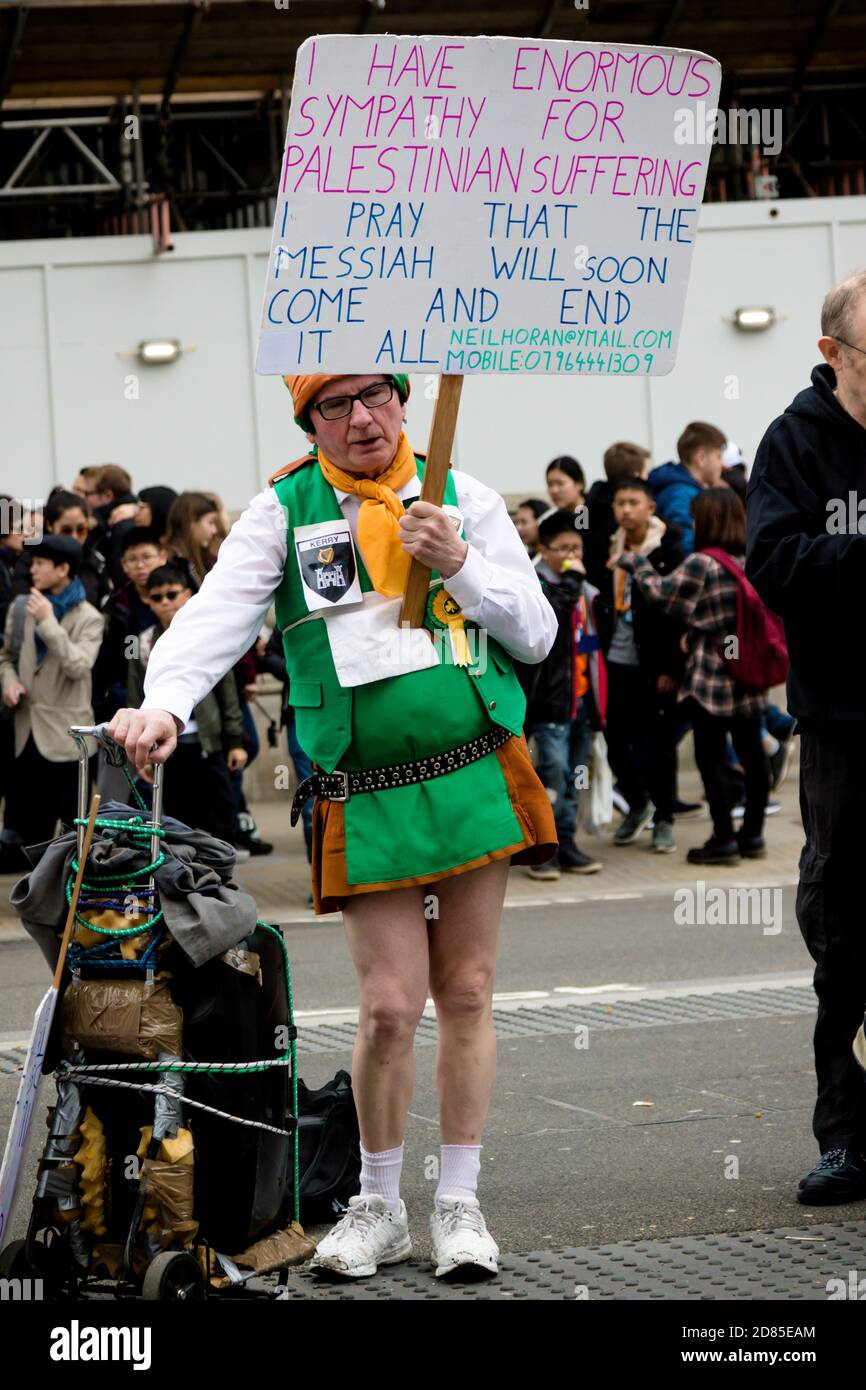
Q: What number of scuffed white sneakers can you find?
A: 2